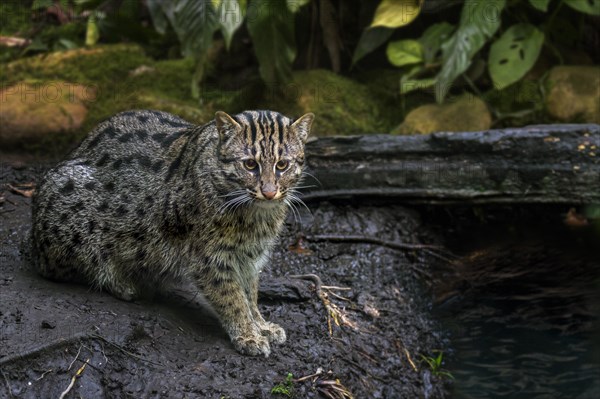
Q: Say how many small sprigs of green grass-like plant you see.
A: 2